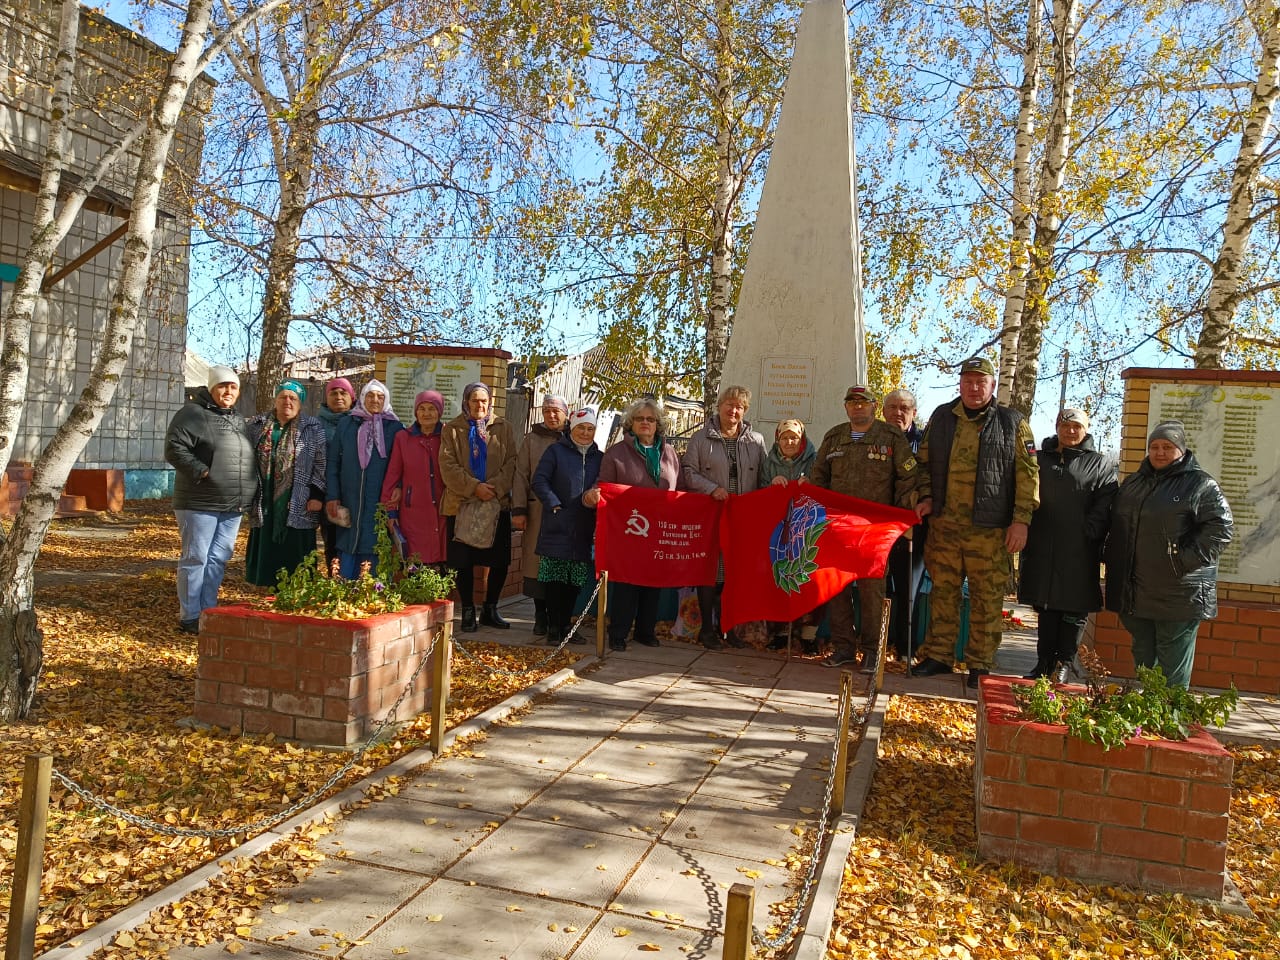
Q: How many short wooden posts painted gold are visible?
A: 6